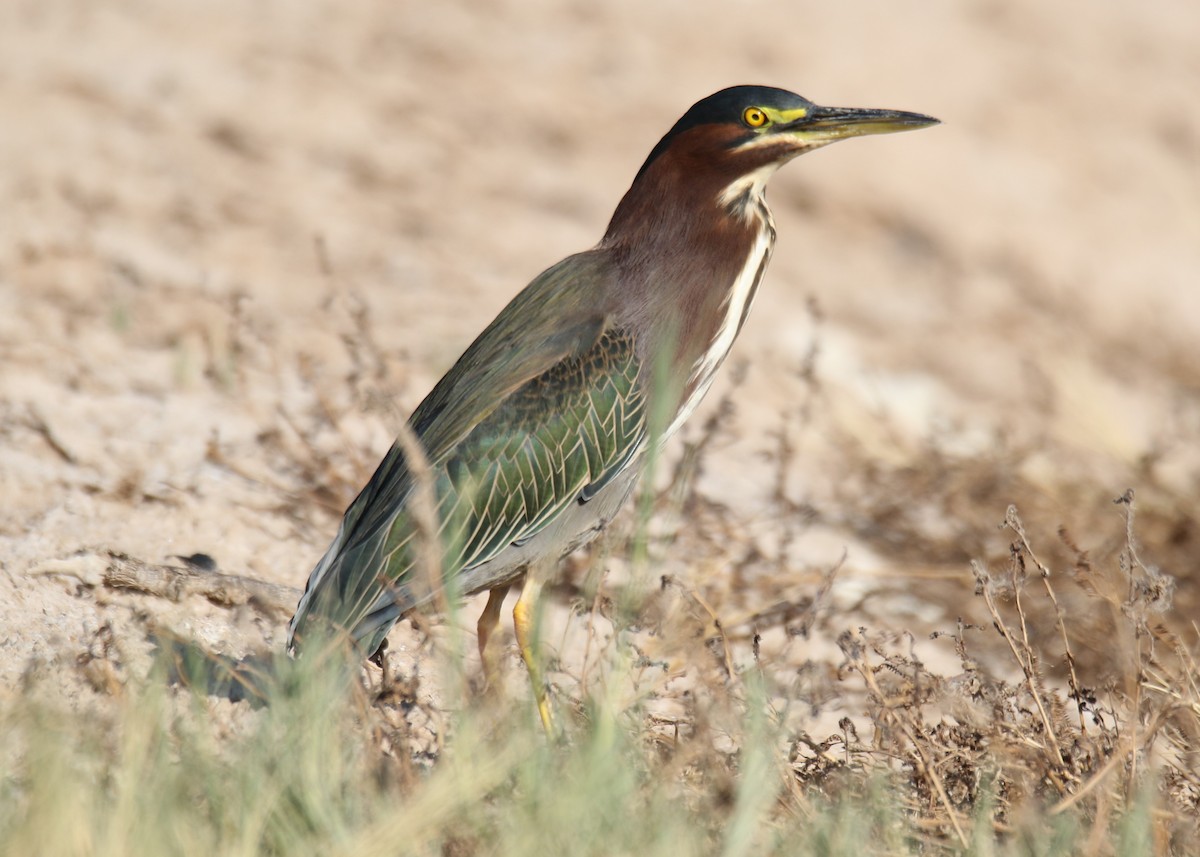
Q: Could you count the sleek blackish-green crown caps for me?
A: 1